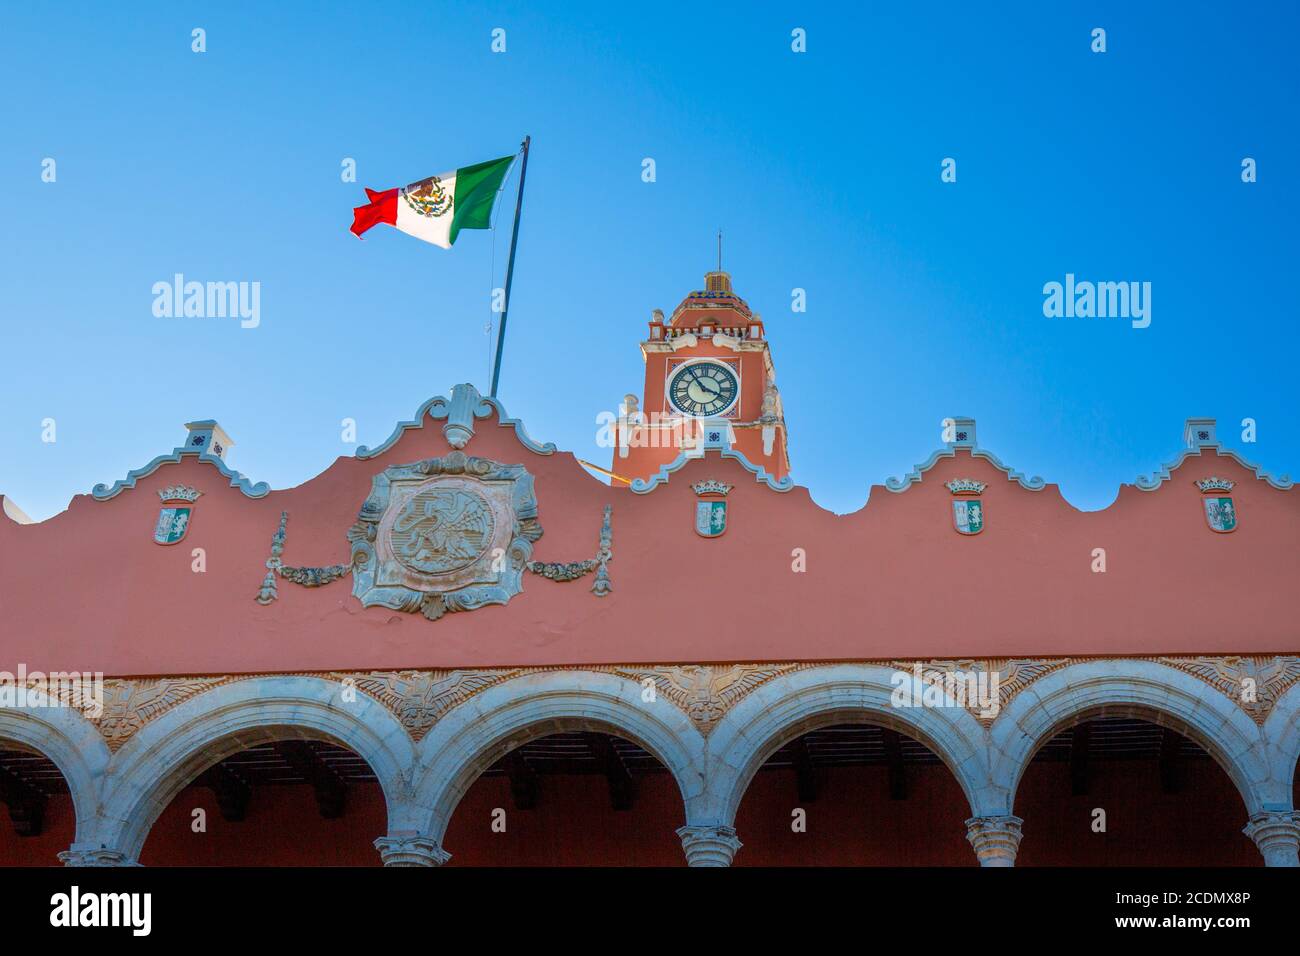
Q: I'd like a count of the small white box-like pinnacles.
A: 4